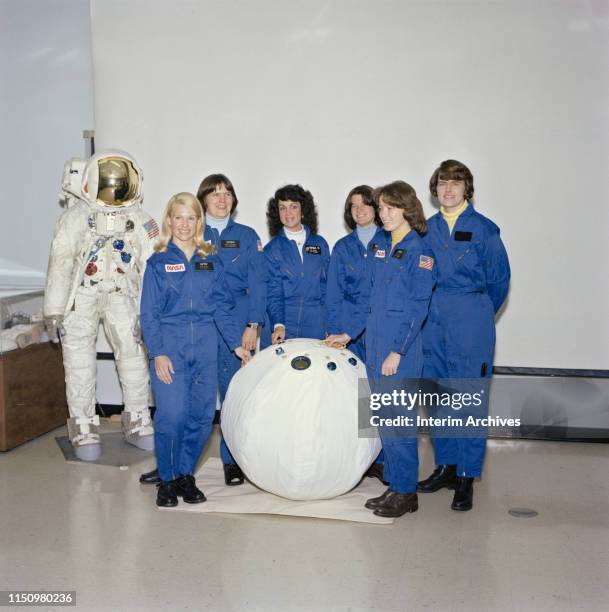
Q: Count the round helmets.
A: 1